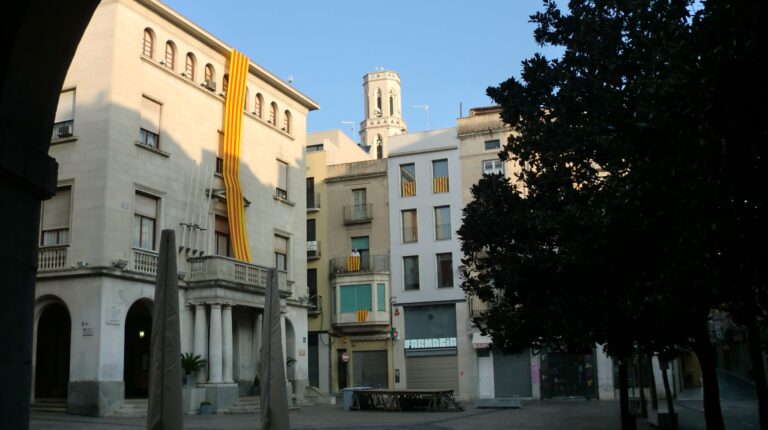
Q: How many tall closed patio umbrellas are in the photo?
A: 2